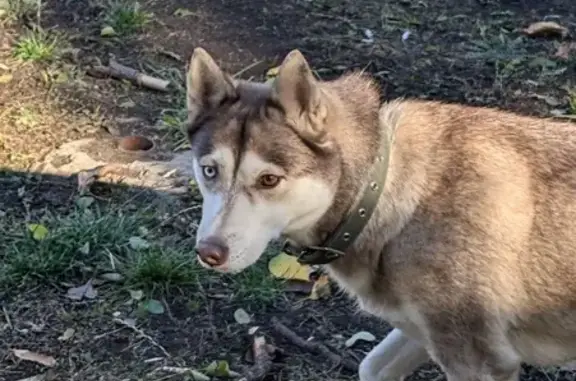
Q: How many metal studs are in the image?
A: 4